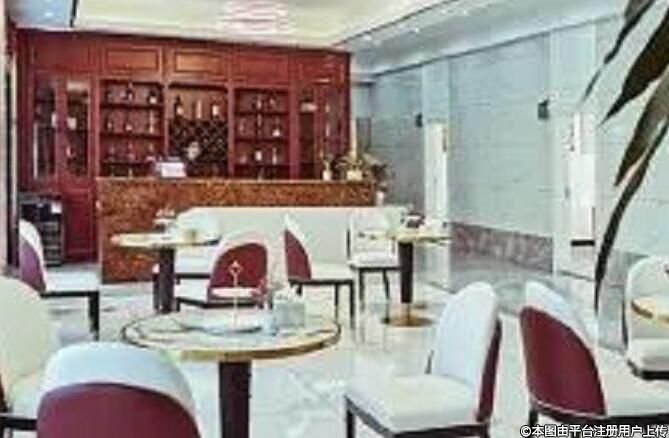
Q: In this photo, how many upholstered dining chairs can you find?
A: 10